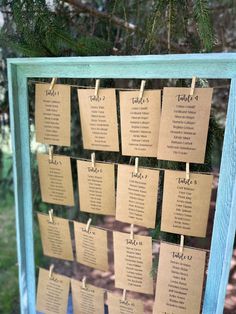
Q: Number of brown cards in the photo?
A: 15